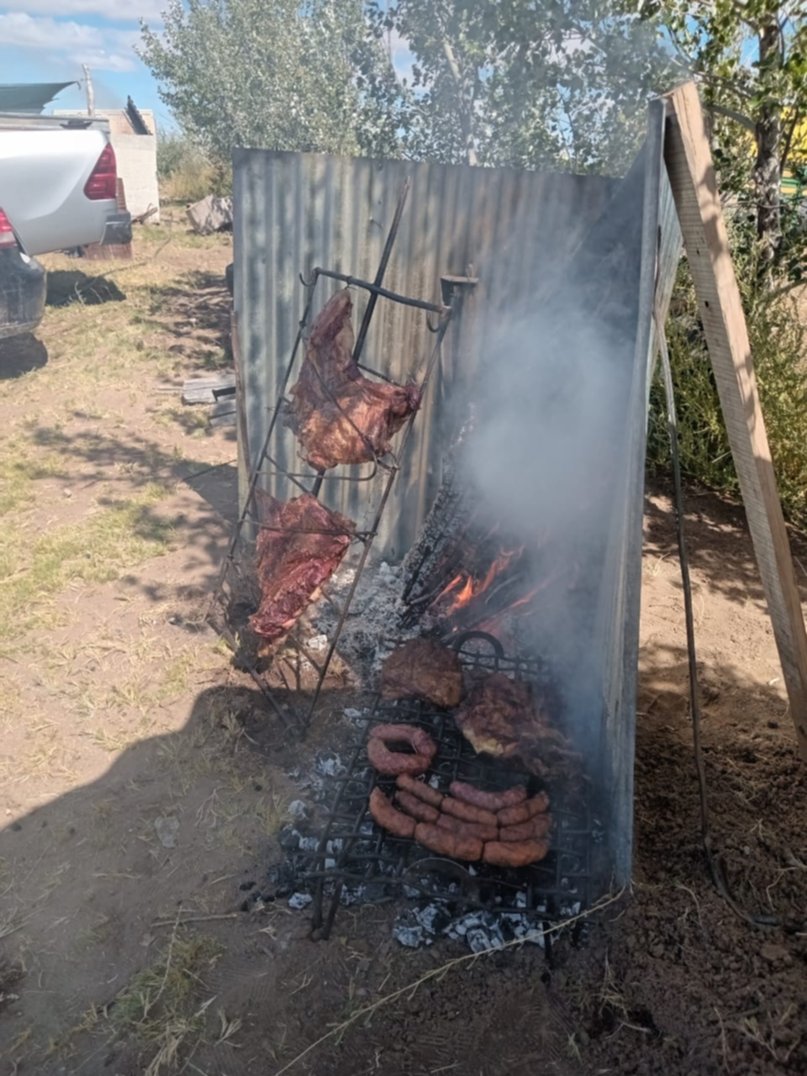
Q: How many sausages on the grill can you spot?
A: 11